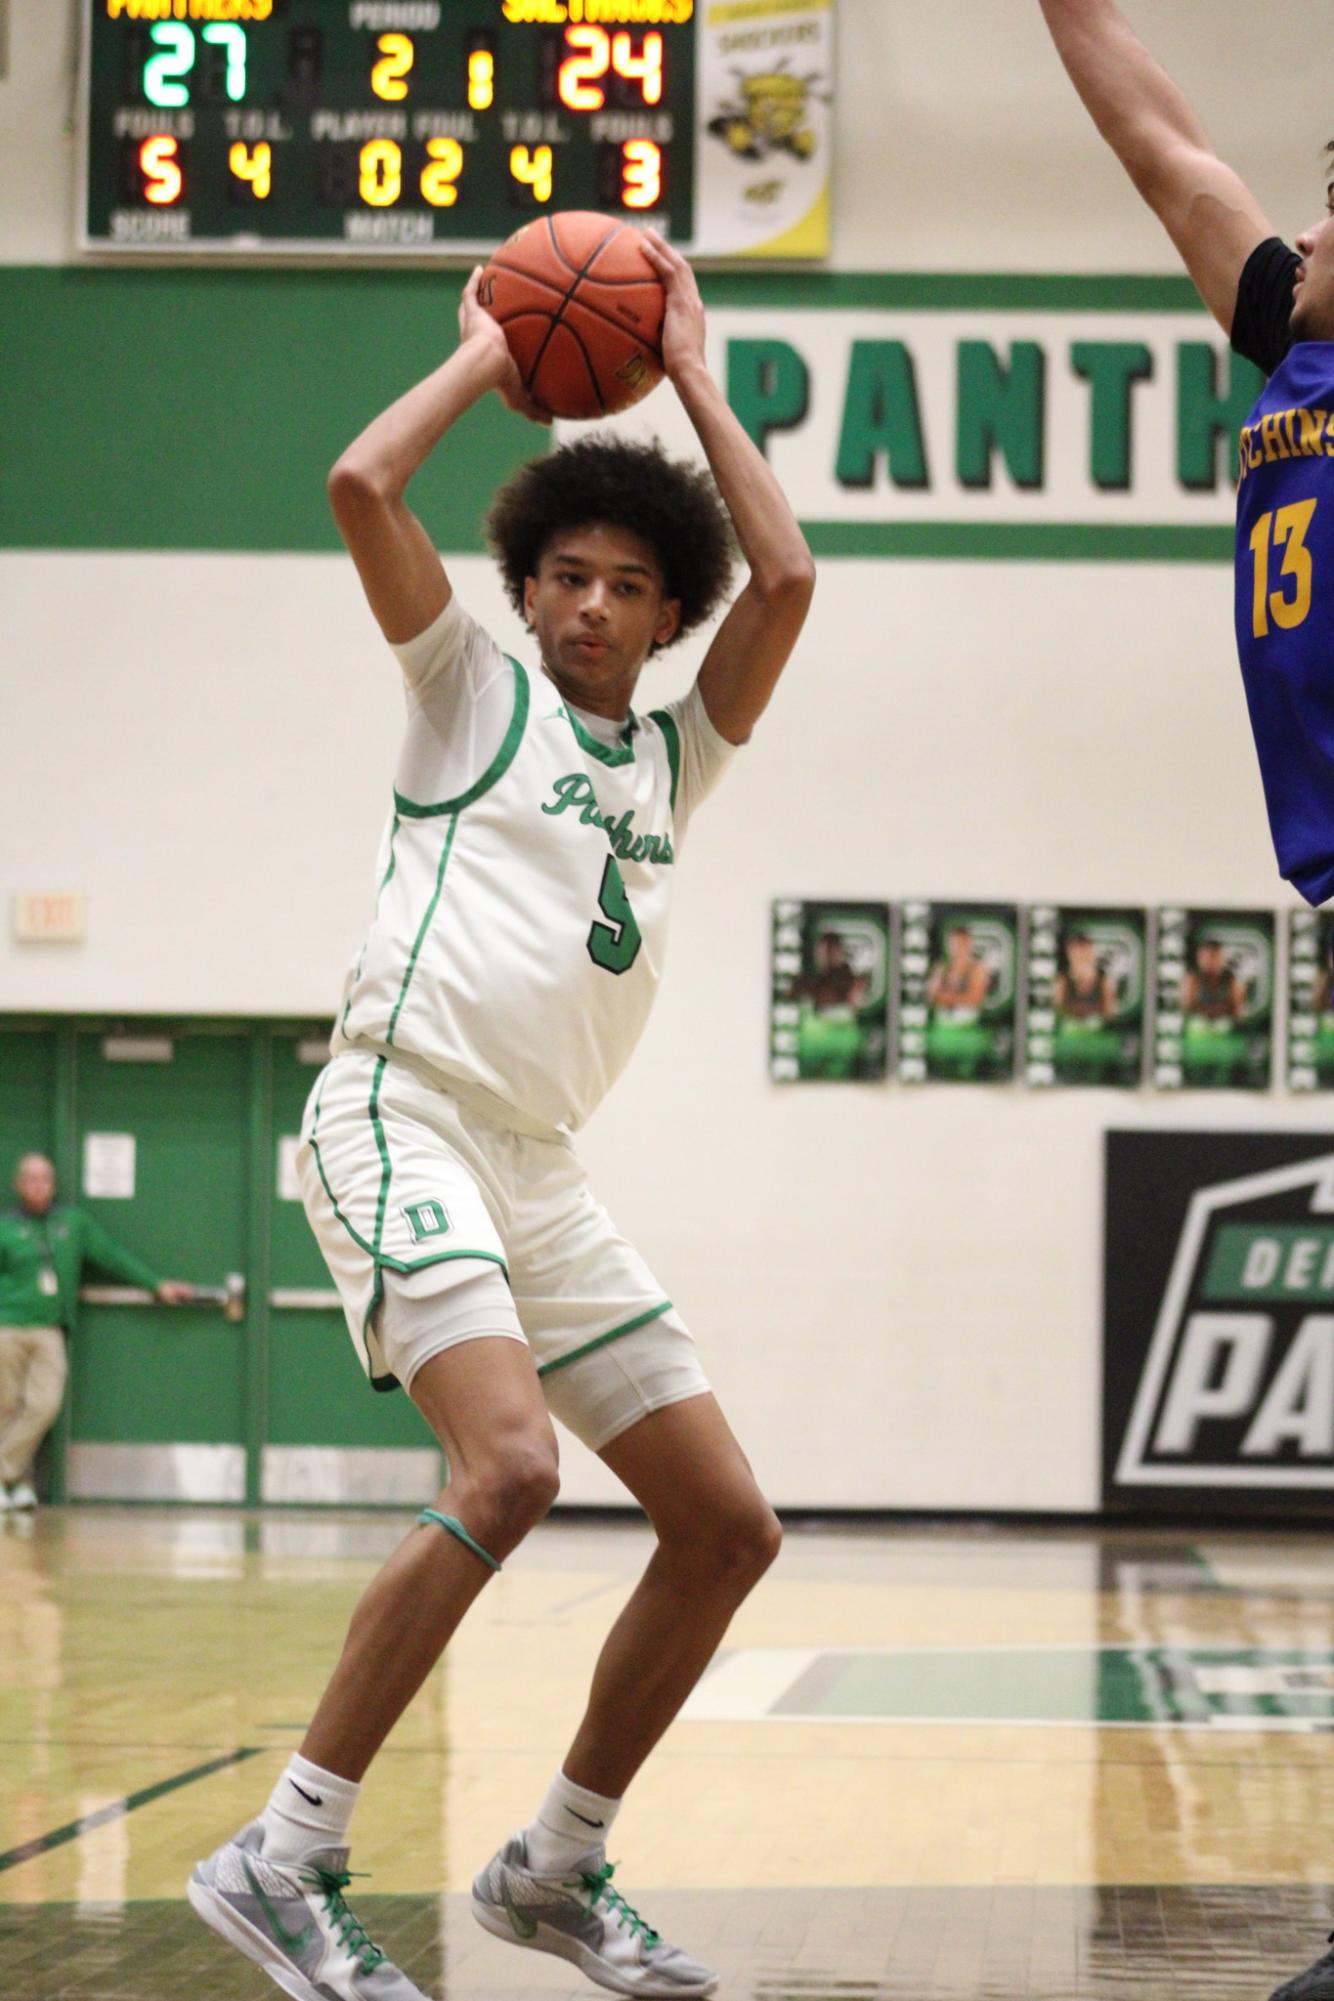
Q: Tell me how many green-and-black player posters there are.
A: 5